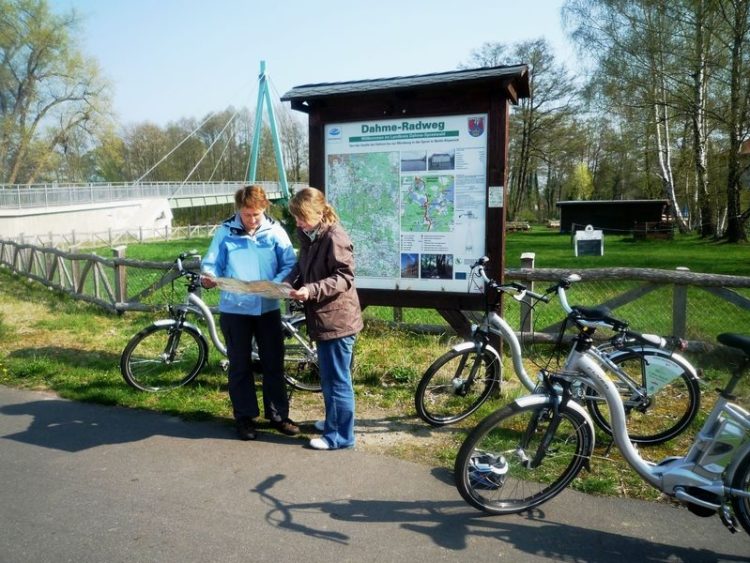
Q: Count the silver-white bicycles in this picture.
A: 3